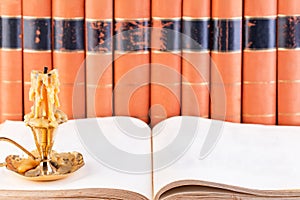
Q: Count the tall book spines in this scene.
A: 10